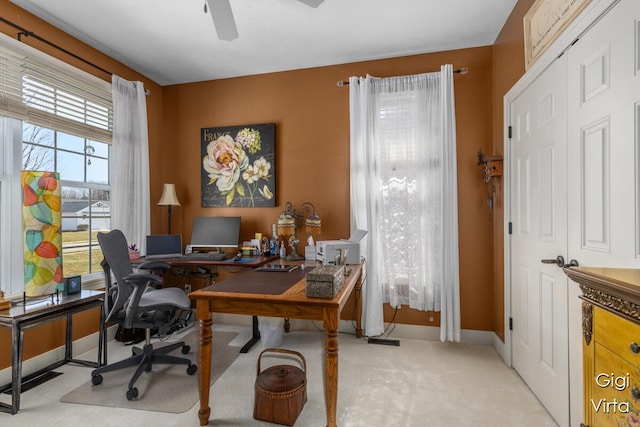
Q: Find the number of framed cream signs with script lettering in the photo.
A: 1